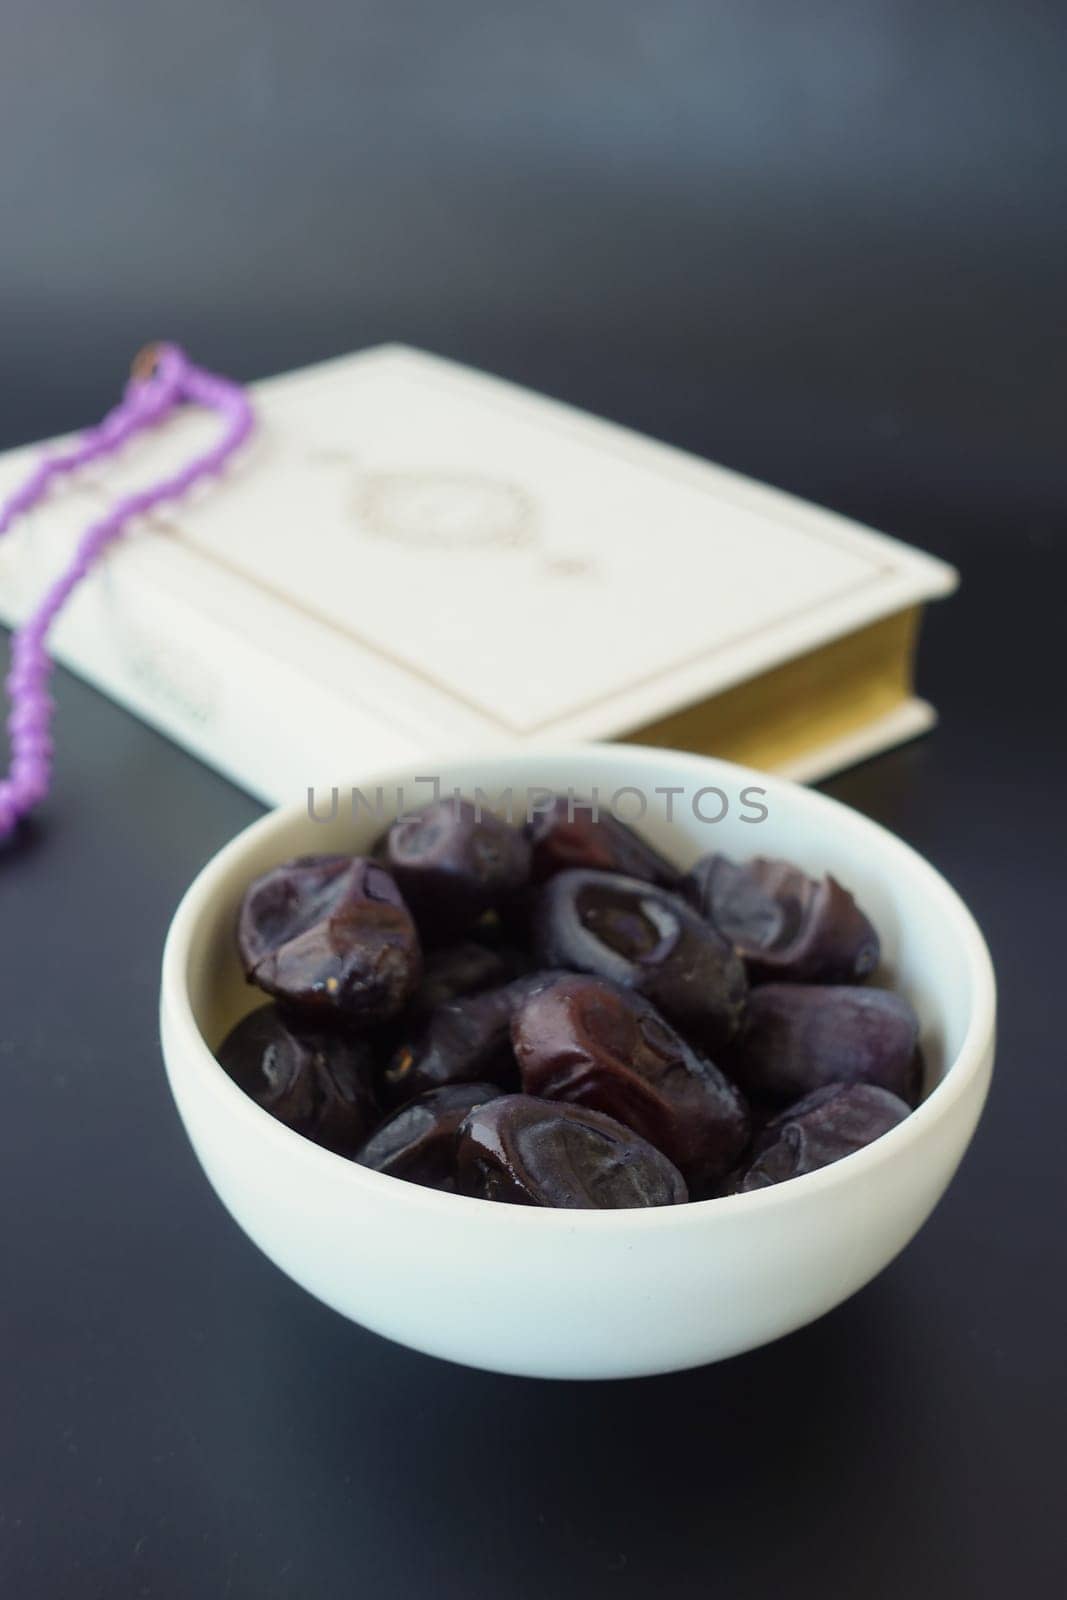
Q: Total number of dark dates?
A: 13